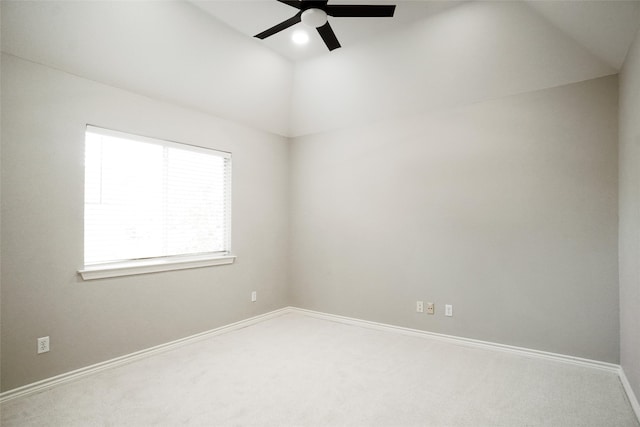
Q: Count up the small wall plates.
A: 5